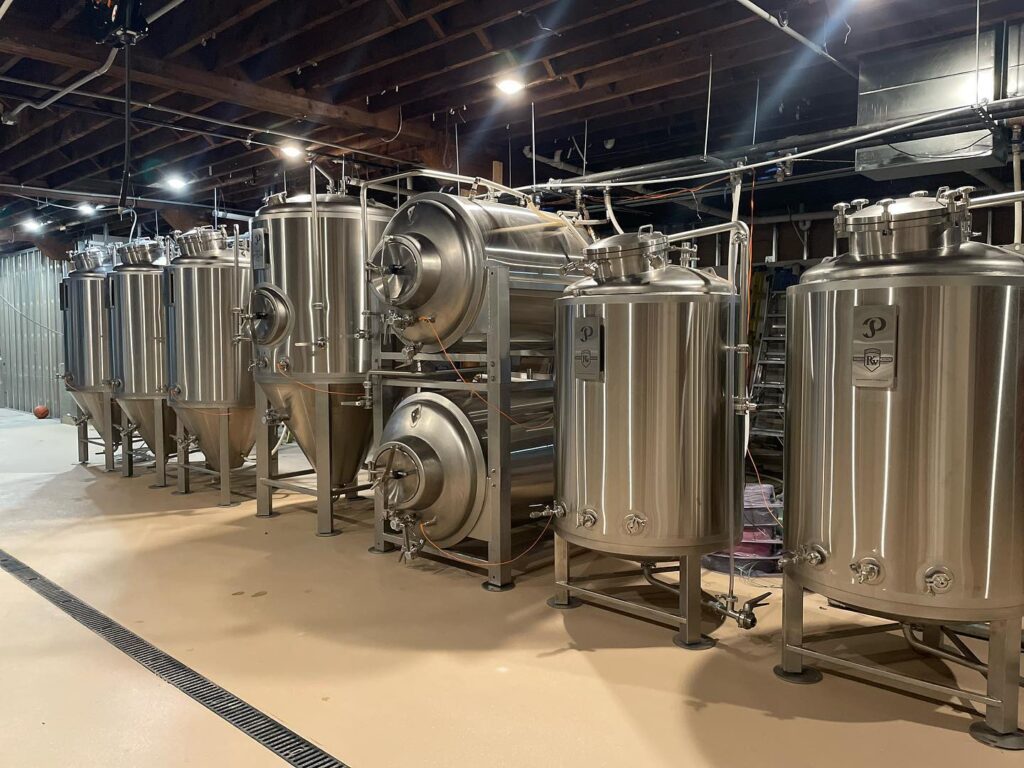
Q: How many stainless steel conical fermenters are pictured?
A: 4